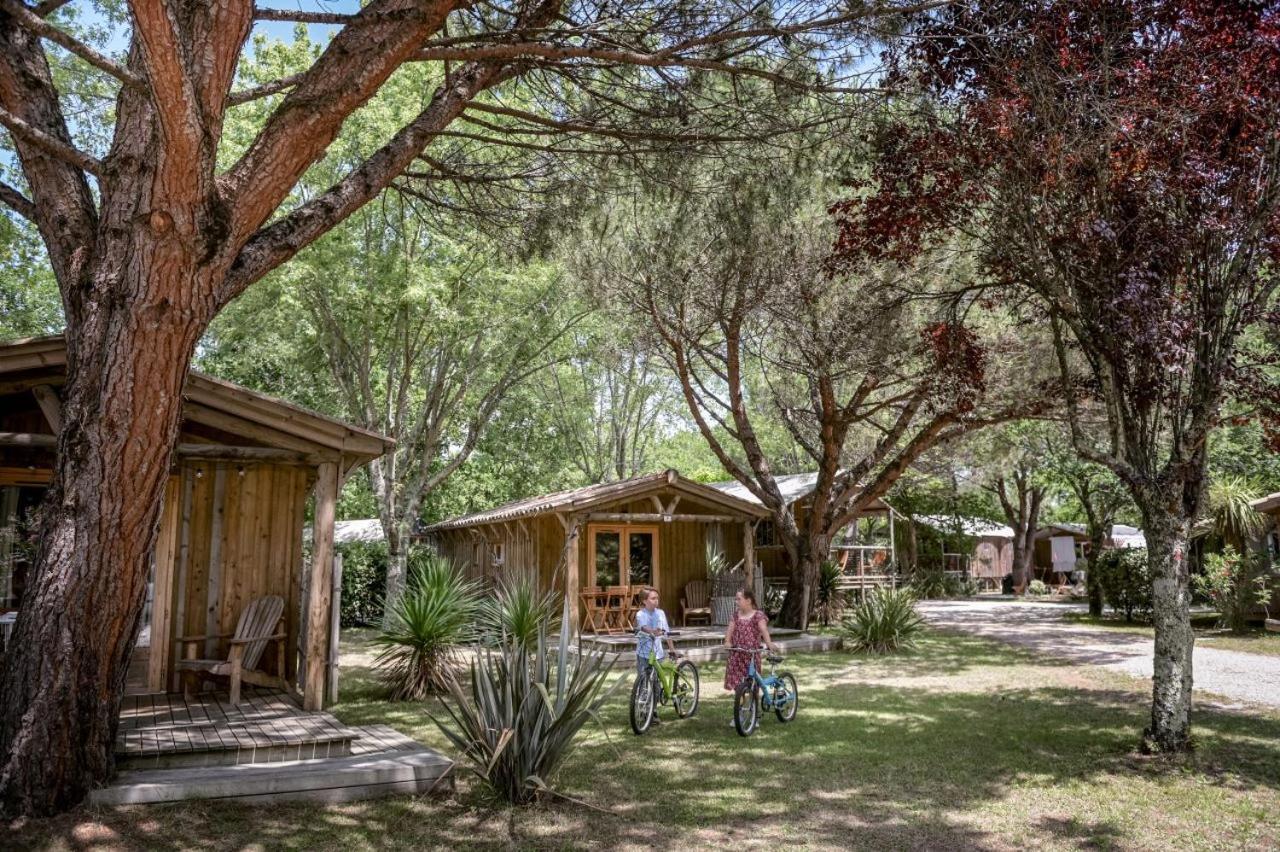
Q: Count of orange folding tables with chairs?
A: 1